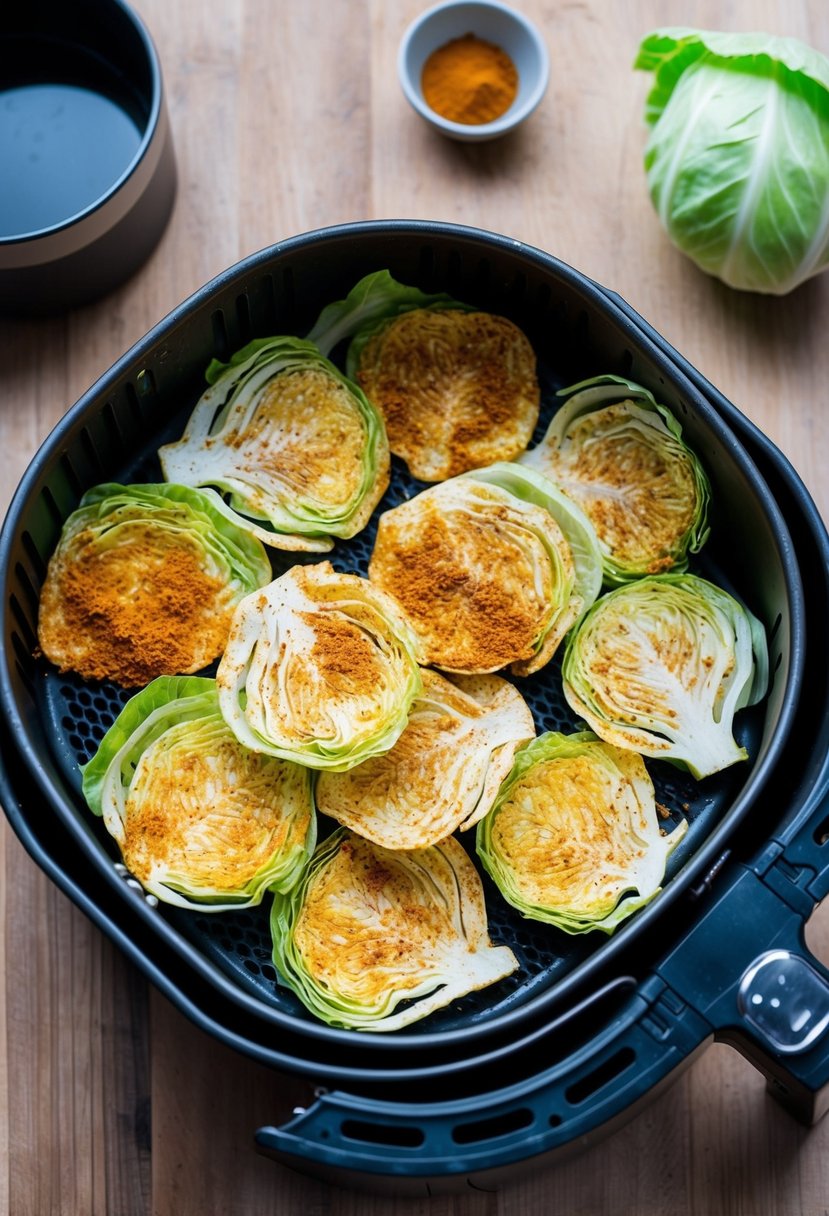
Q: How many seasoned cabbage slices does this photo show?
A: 11